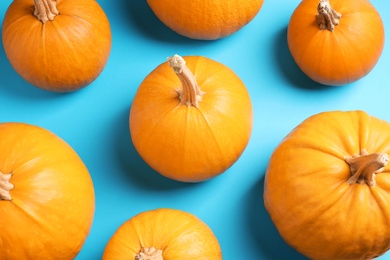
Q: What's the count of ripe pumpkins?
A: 7